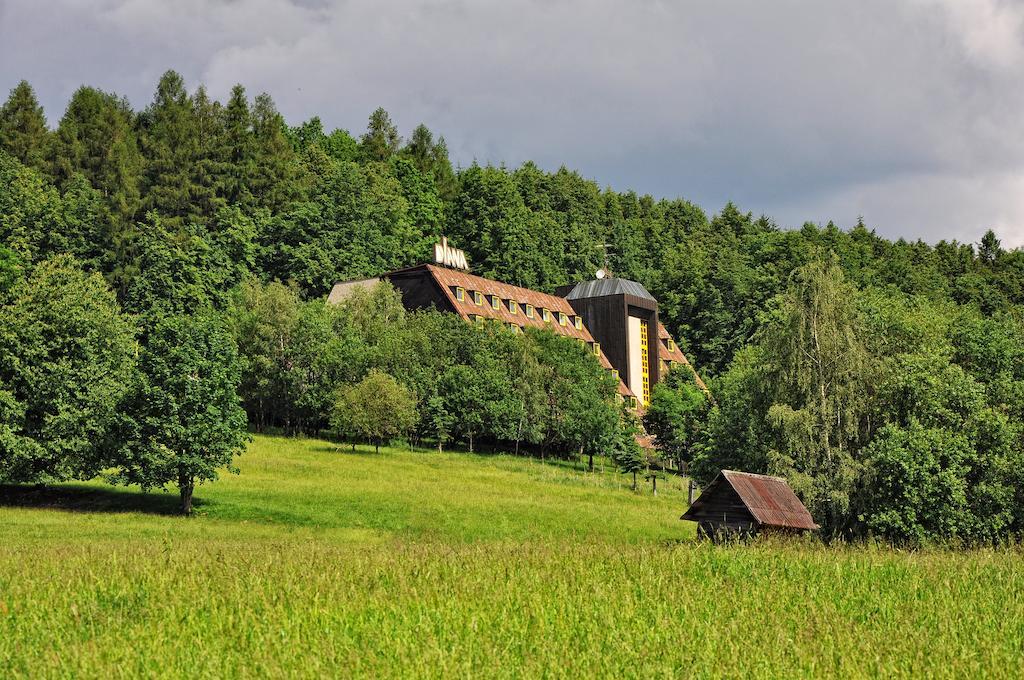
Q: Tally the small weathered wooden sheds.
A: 1